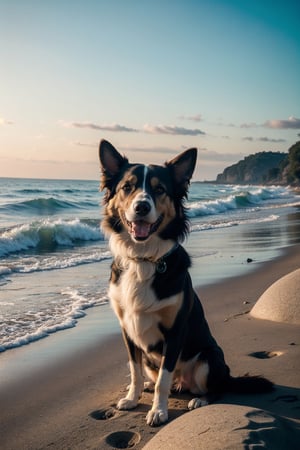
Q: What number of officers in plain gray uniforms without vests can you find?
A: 0